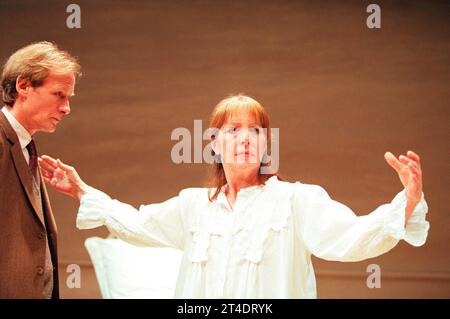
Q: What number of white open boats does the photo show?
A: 0